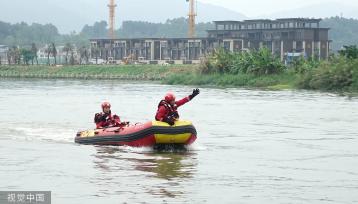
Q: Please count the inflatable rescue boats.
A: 1